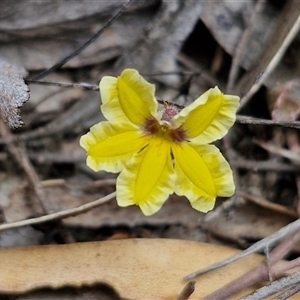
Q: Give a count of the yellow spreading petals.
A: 5